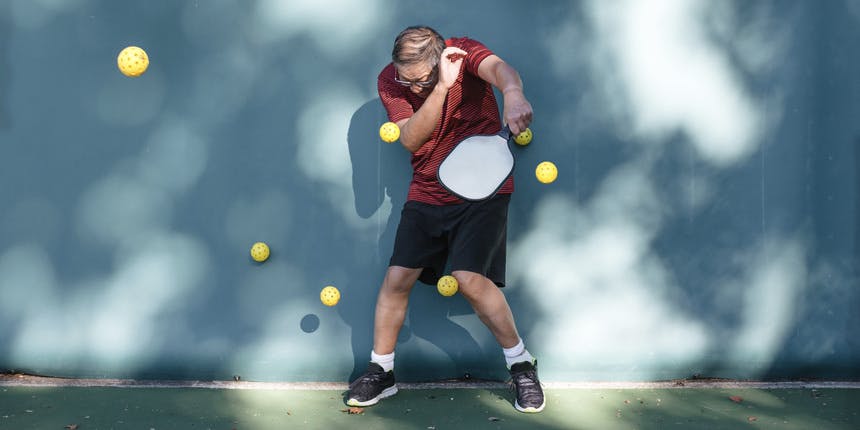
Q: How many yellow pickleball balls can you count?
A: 7